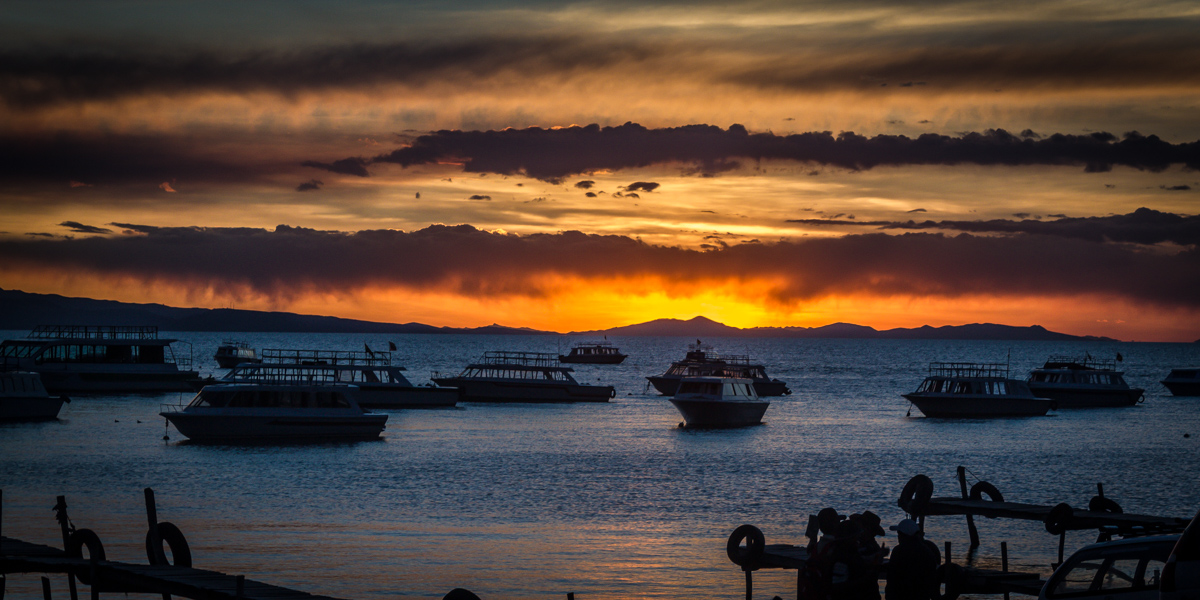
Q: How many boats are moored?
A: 12